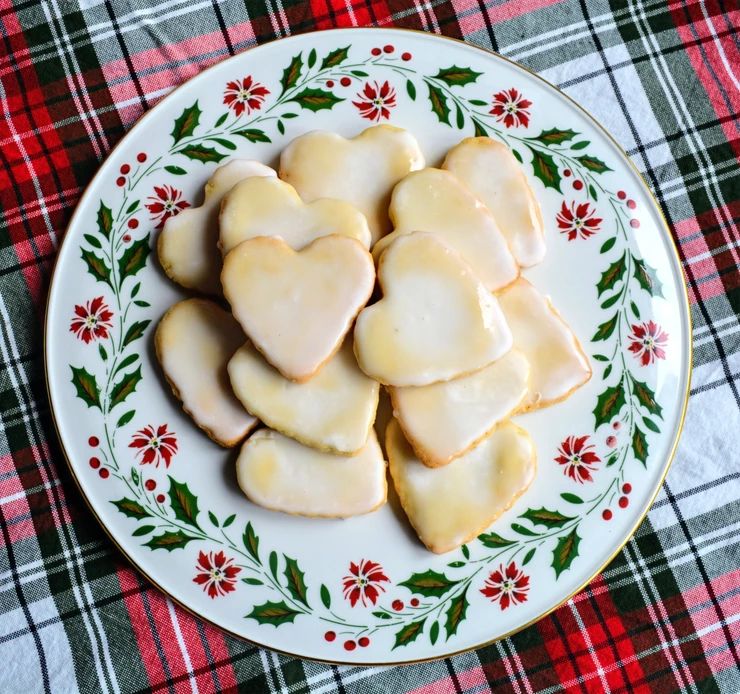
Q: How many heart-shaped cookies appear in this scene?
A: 13